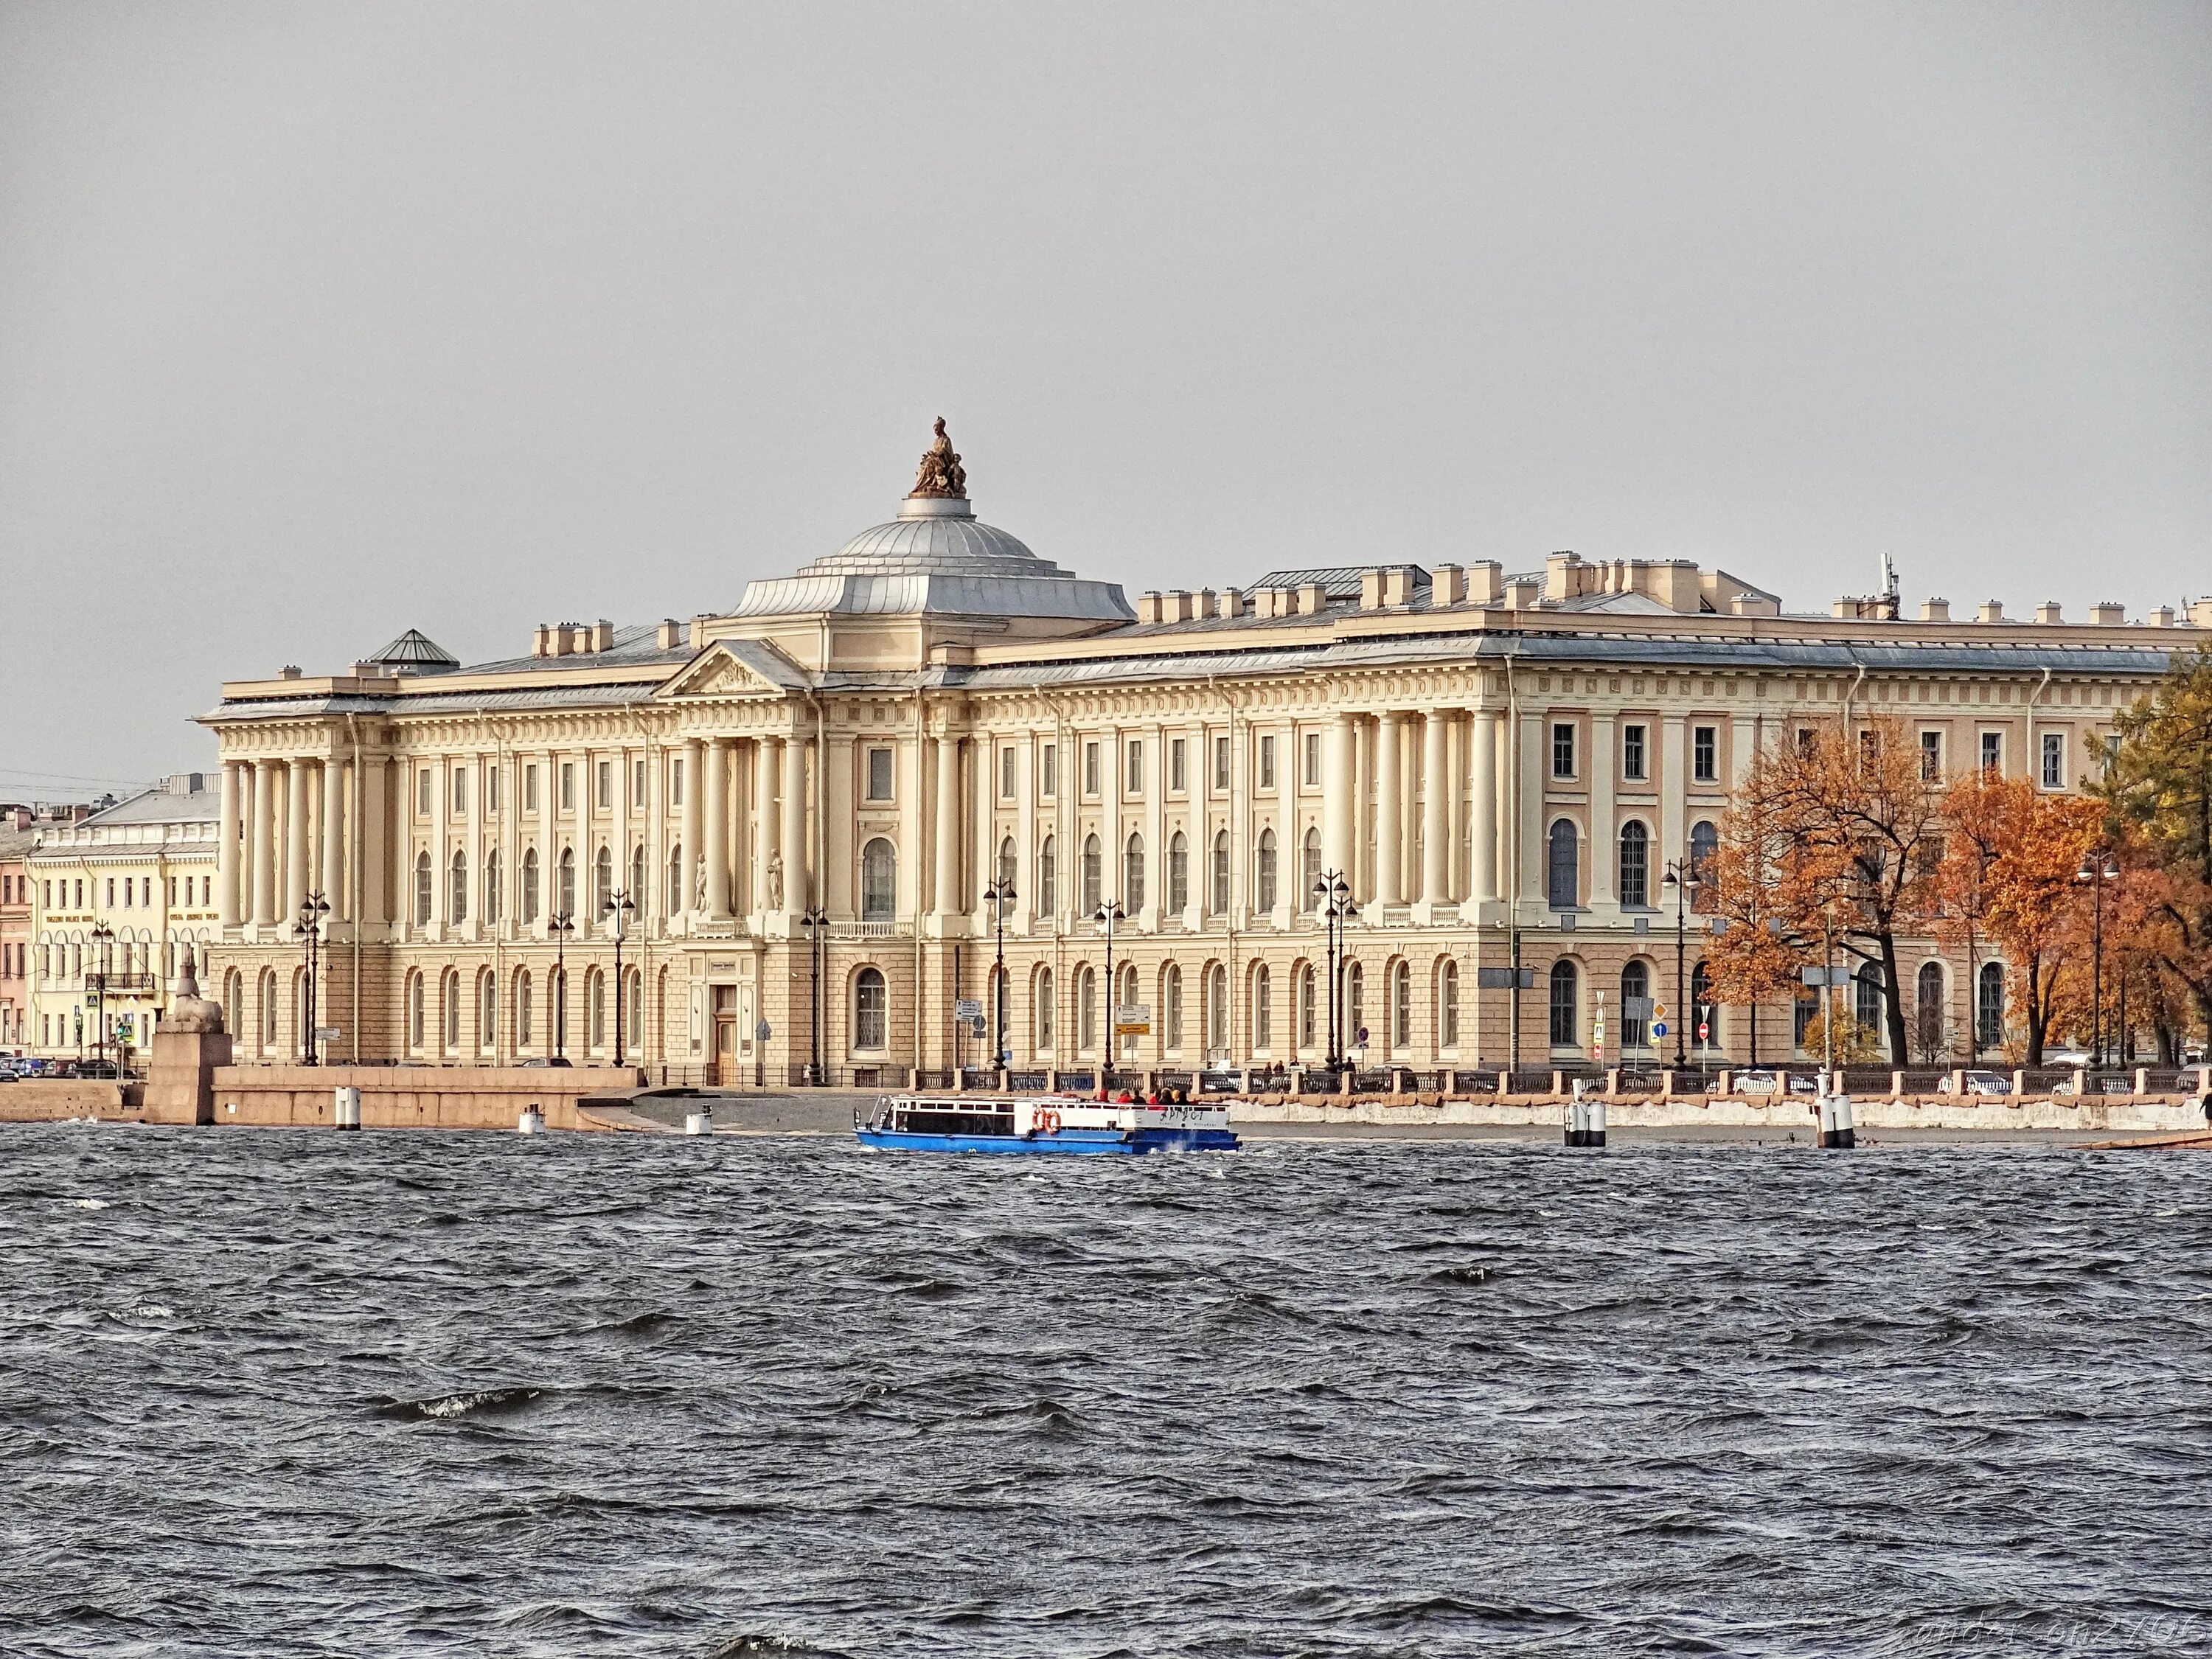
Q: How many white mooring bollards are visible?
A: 5